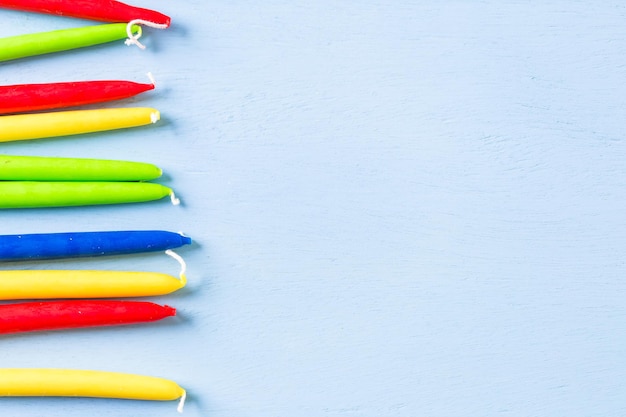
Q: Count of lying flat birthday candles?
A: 10